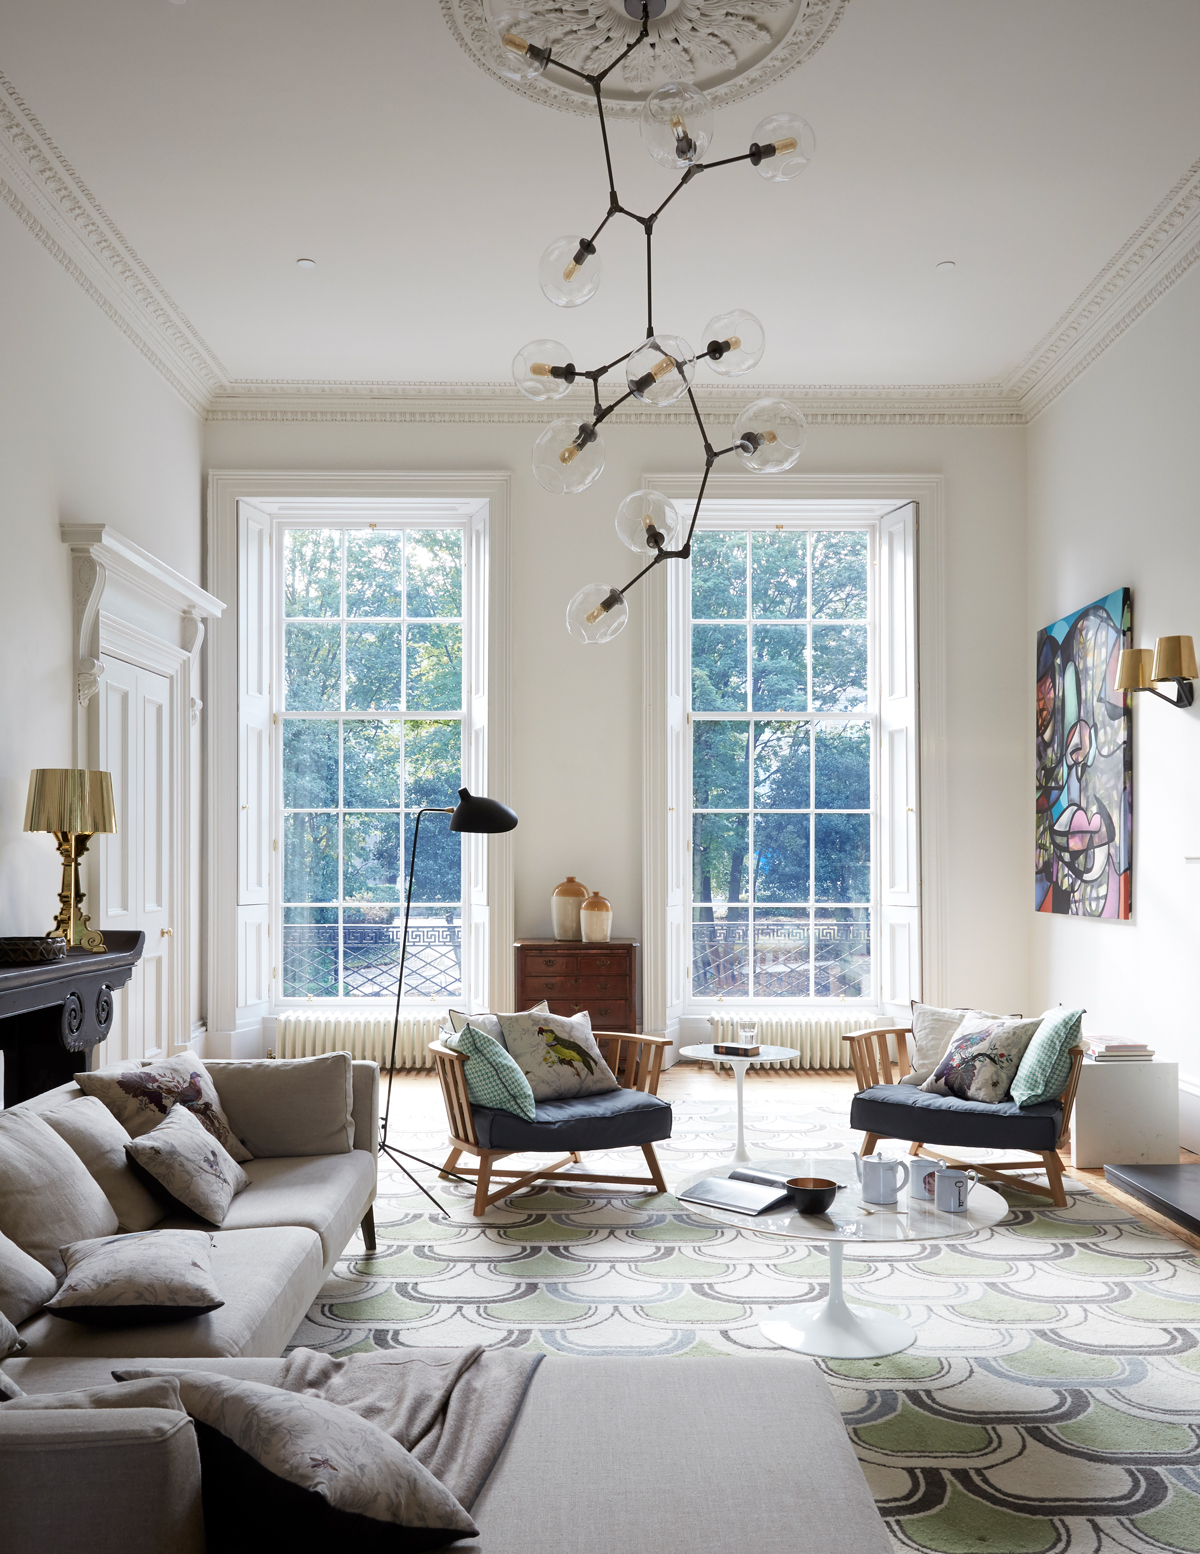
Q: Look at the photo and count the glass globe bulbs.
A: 11